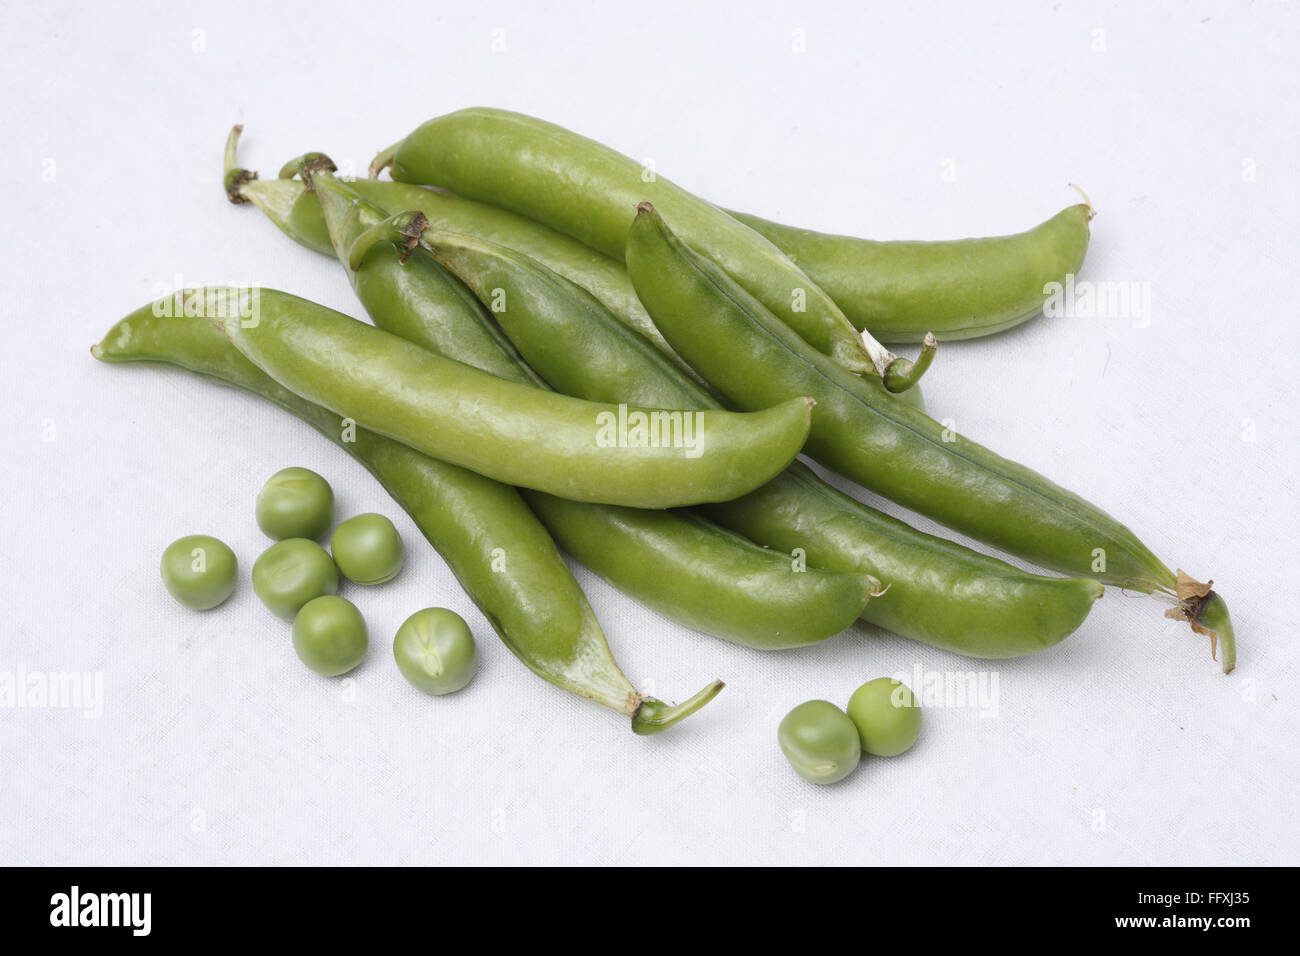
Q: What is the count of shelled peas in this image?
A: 8